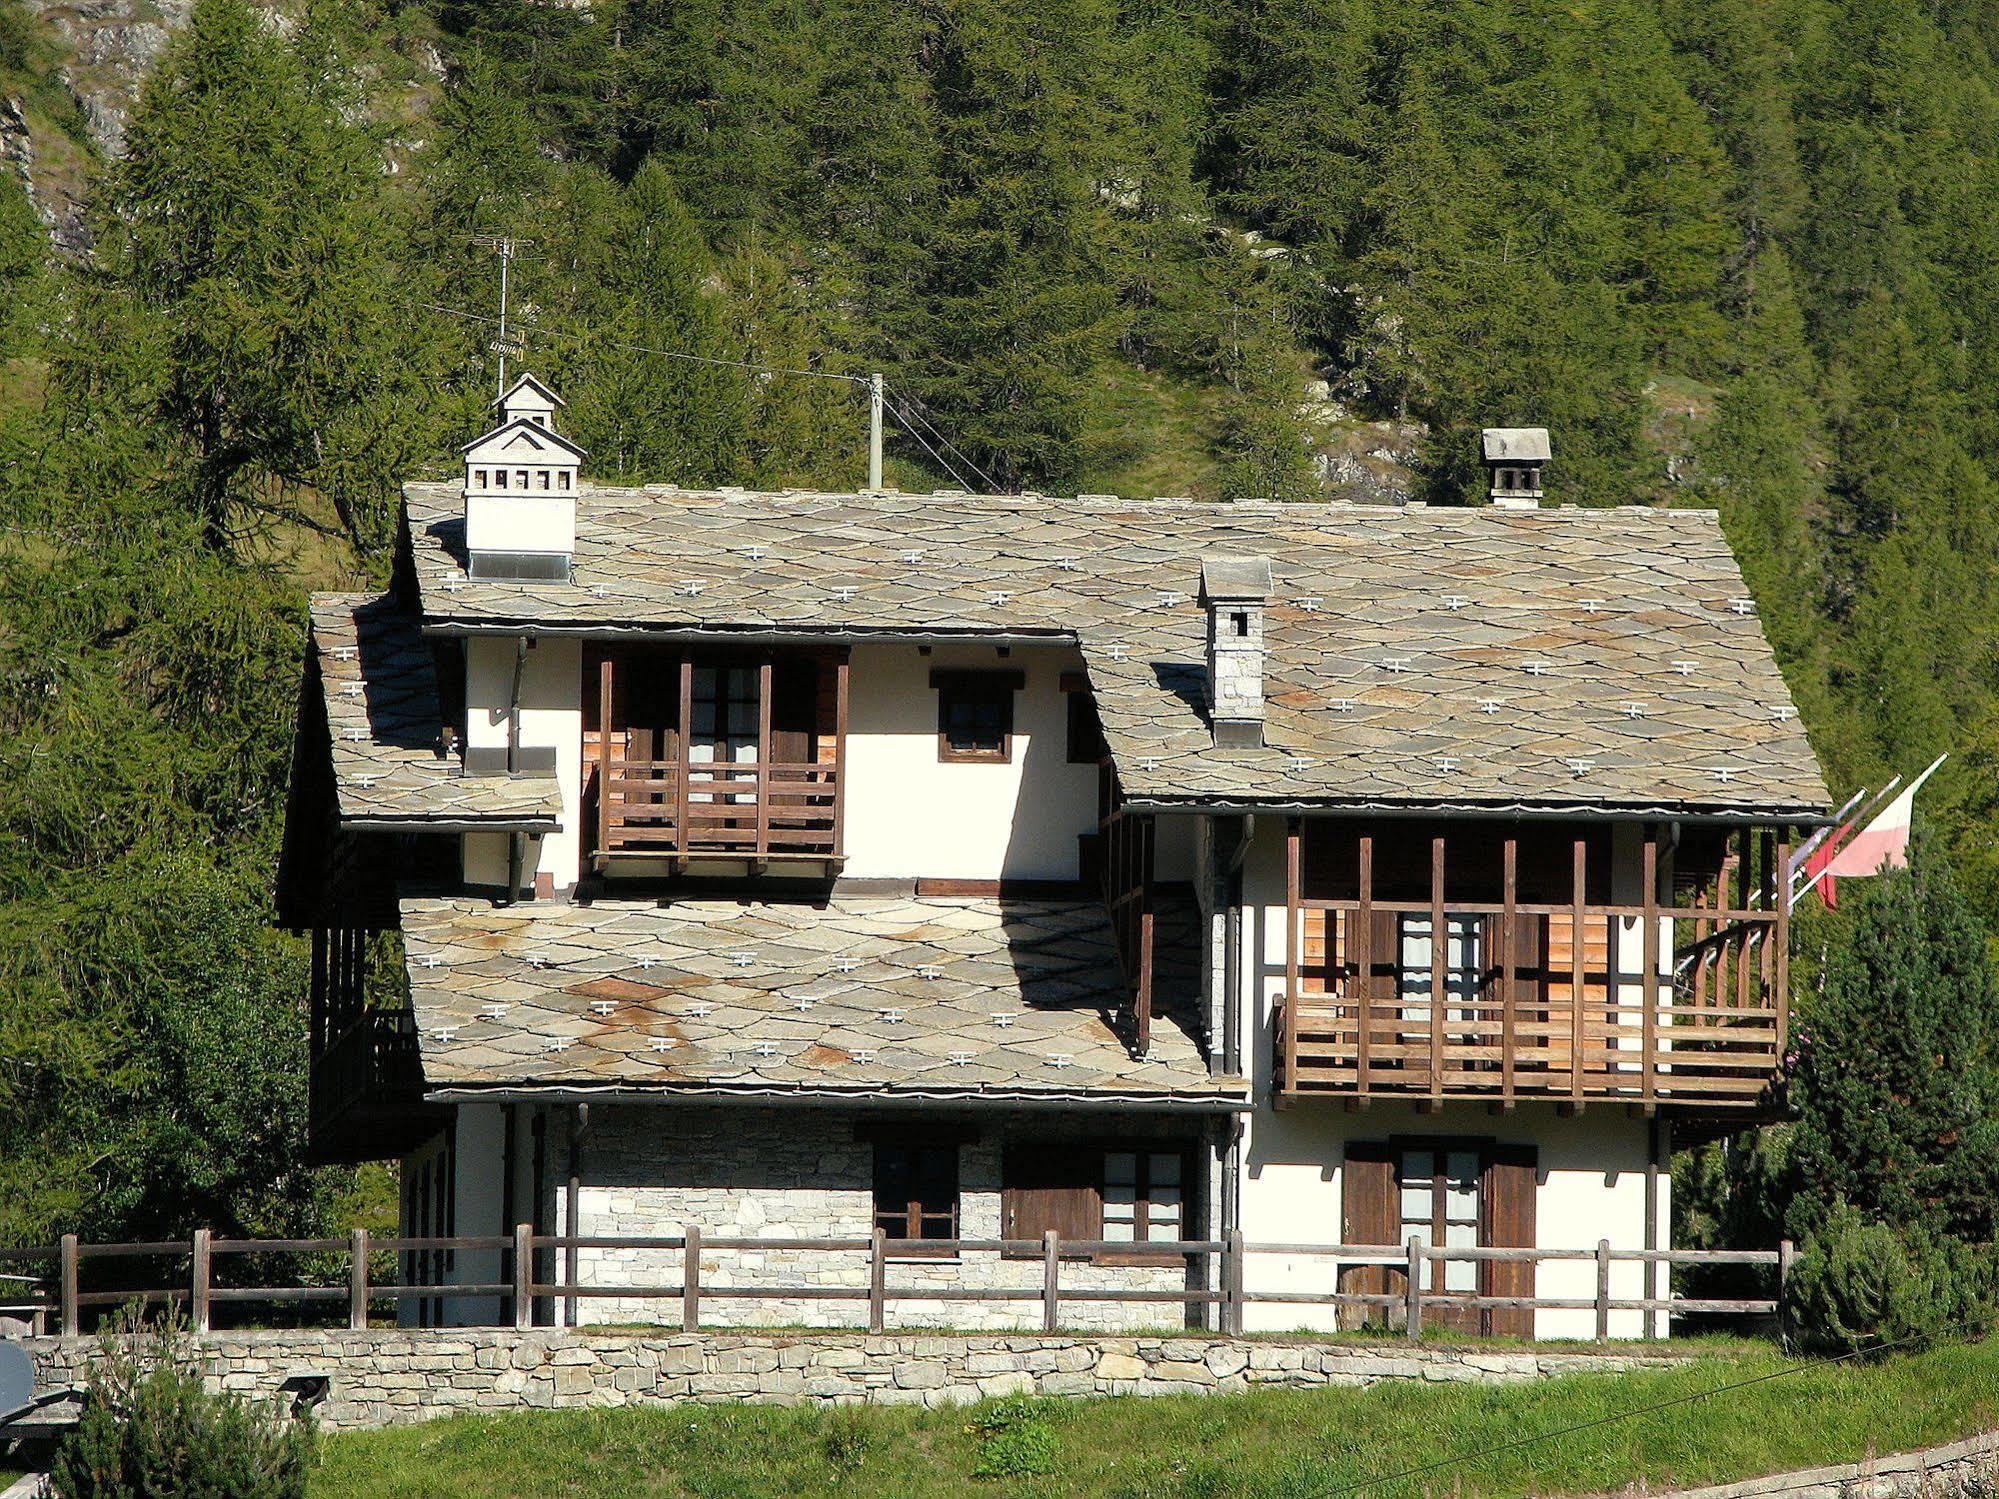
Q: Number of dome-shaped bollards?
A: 0